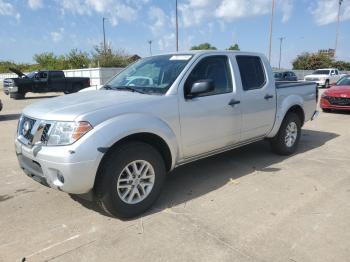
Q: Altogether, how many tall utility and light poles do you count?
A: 6